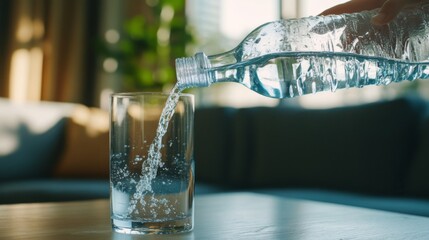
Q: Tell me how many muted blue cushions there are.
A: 1